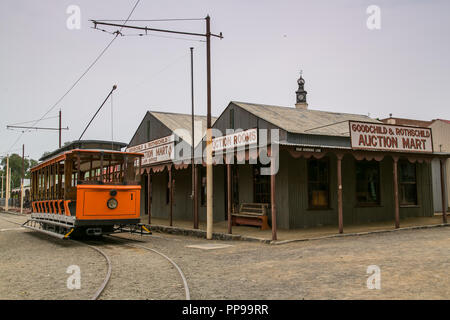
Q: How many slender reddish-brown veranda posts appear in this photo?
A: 8